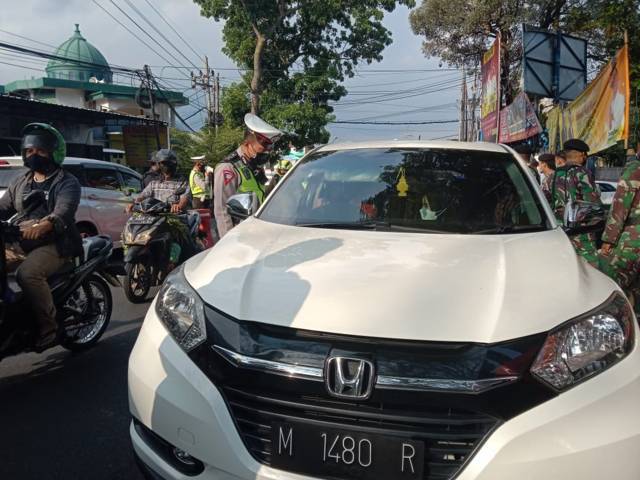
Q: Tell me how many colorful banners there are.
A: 3